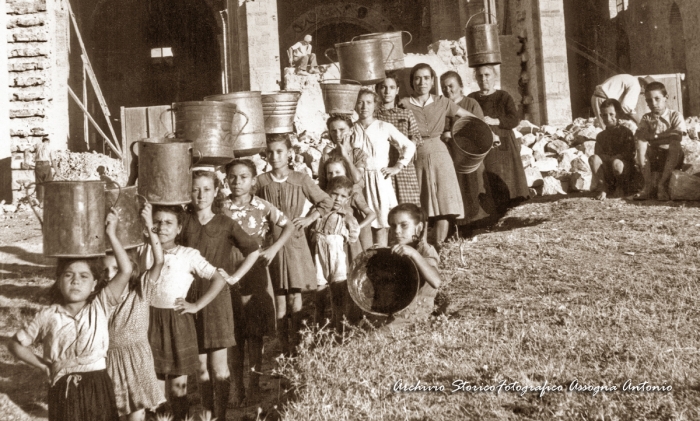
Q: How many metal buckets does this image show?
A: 12